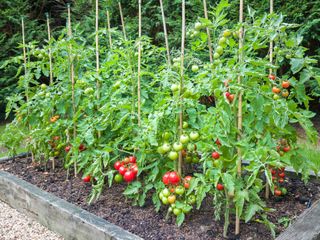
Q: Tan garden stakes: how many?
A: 12